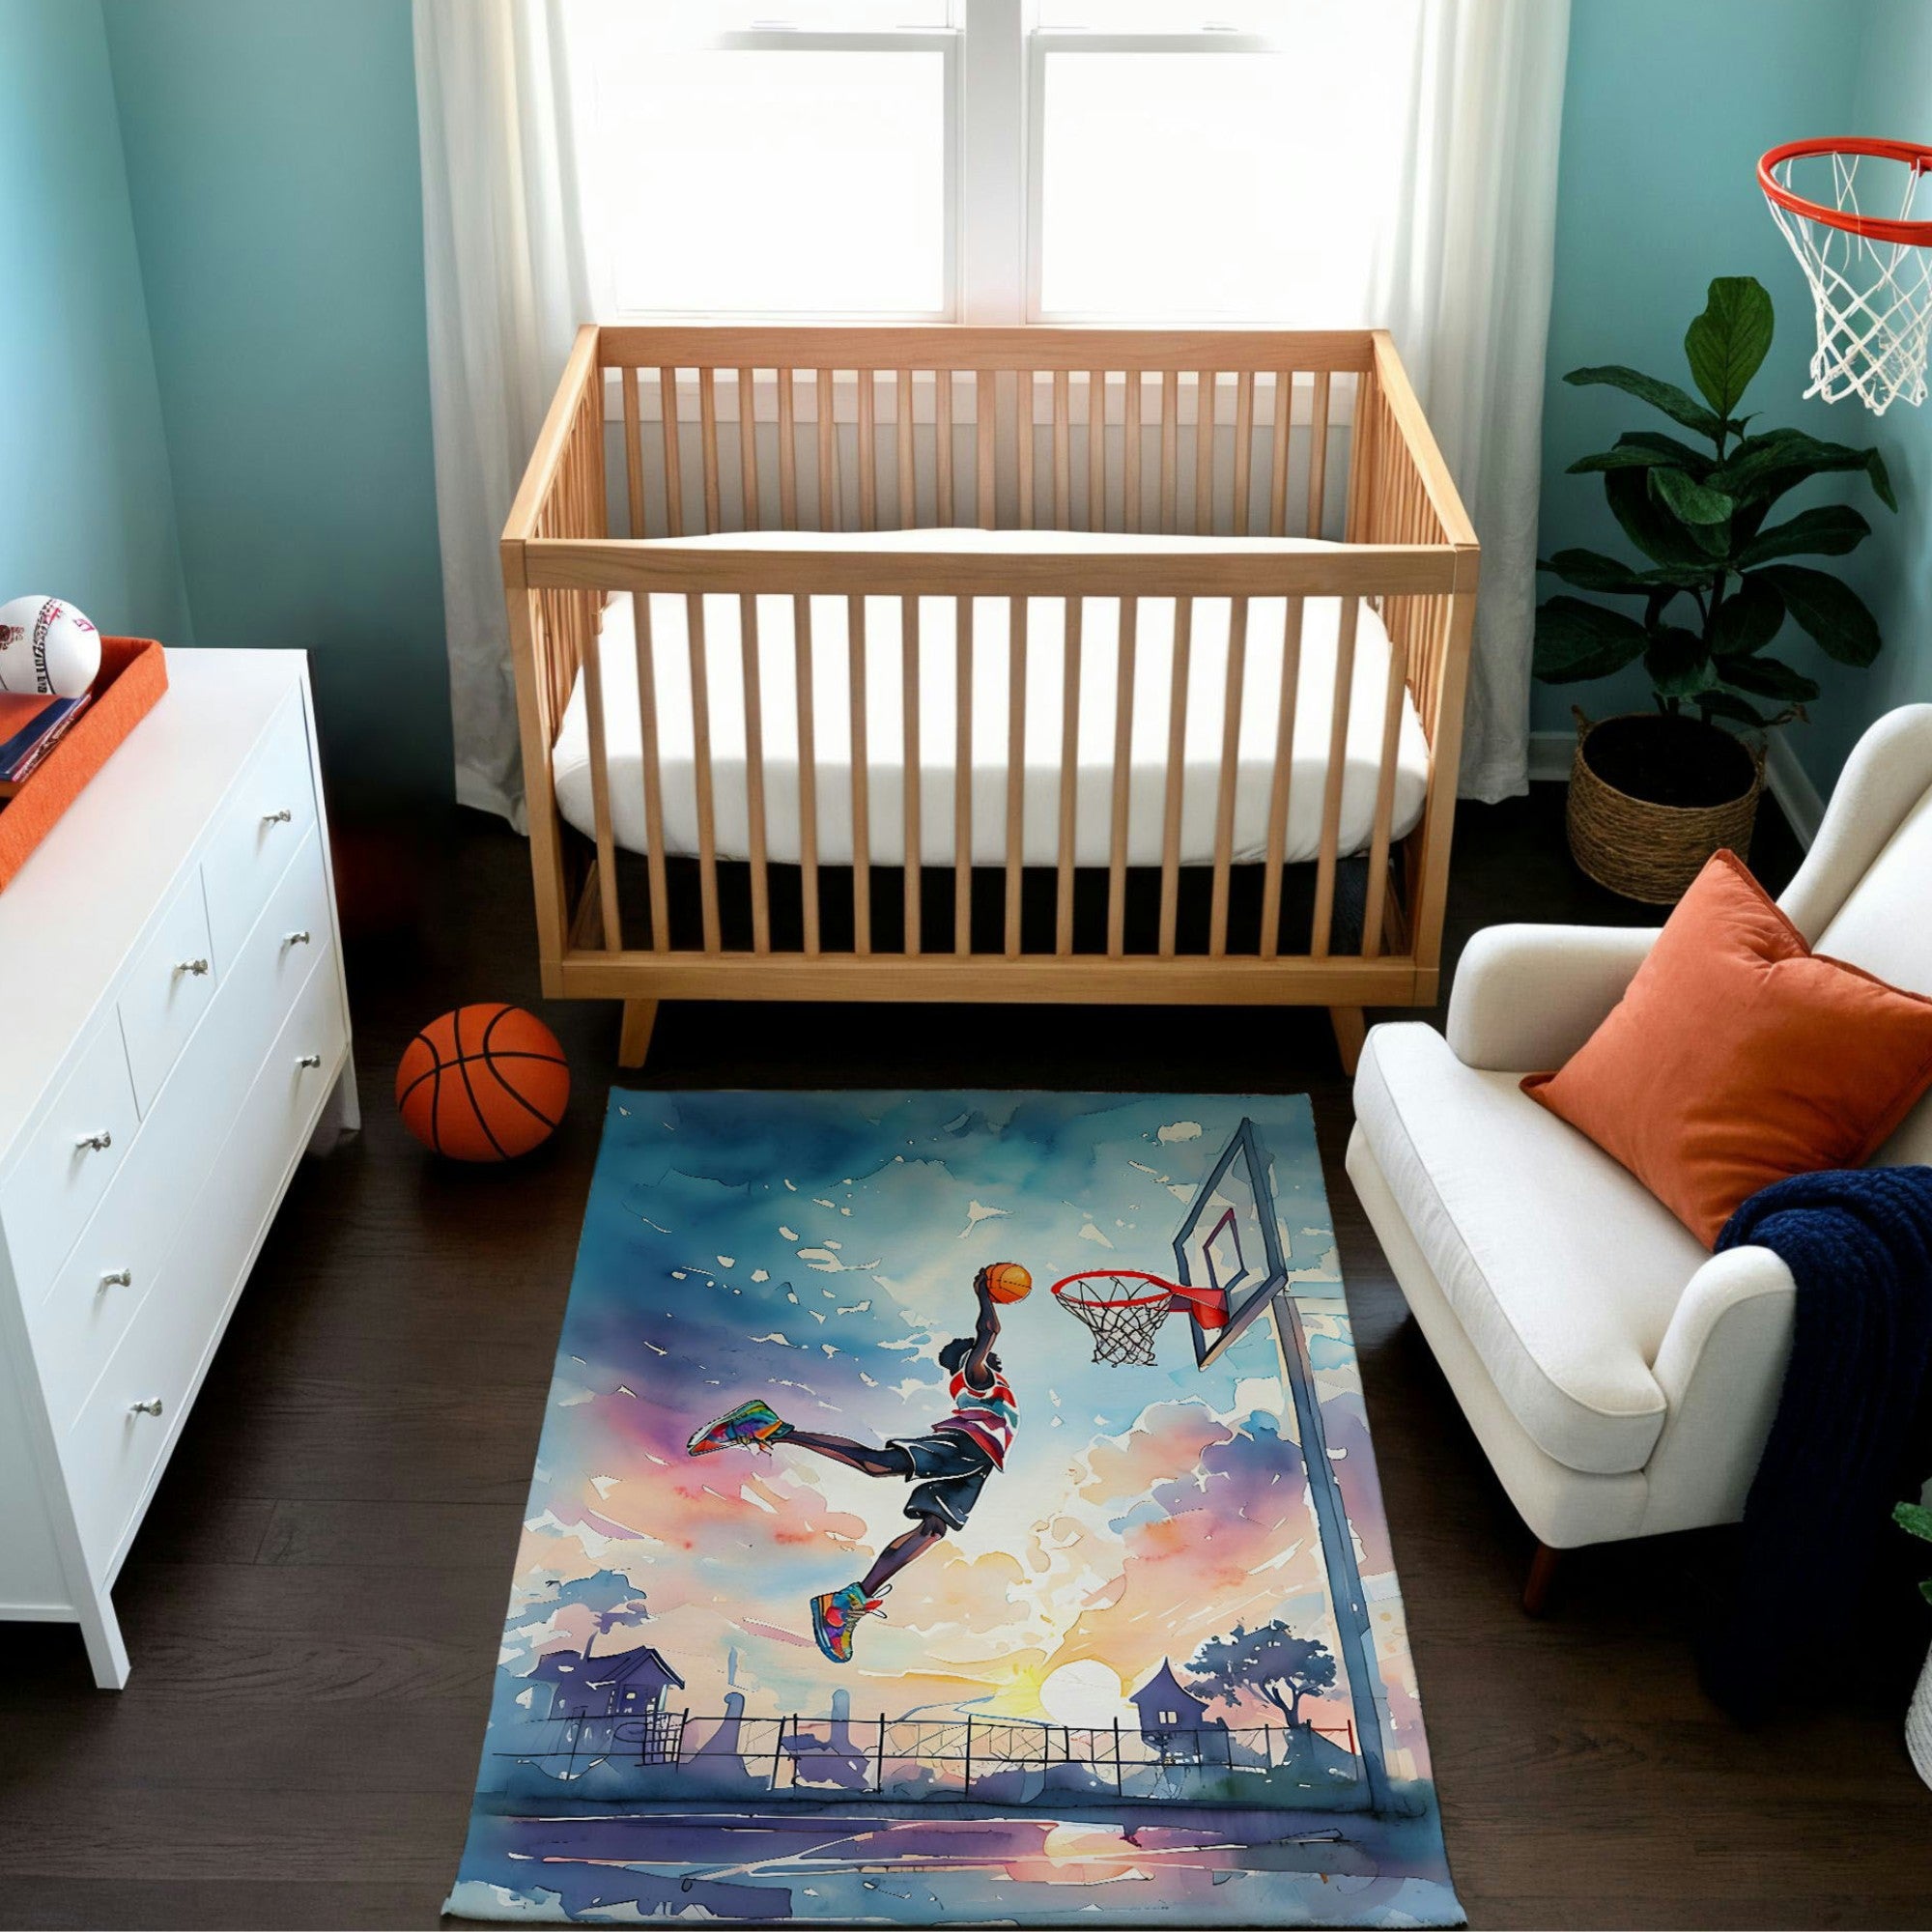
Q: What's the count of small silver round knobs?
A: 7